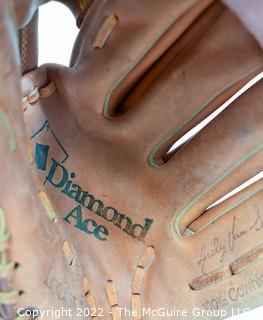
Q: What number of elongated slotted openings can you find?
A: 3